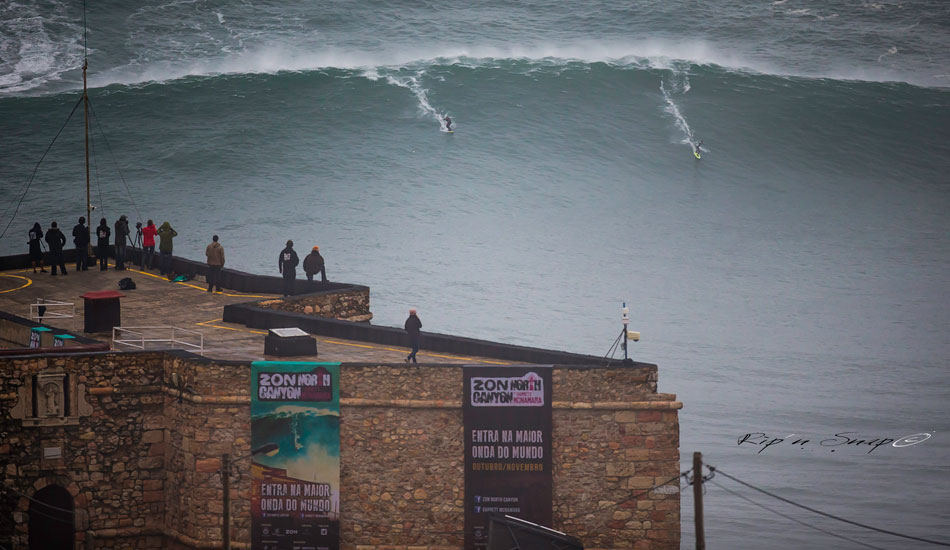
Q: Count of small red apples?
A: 0